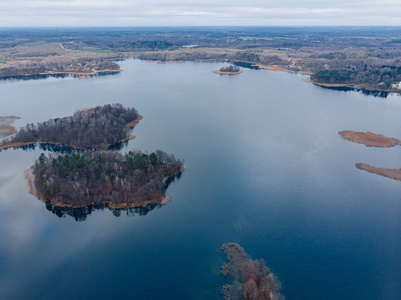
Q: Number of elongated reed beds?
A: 2